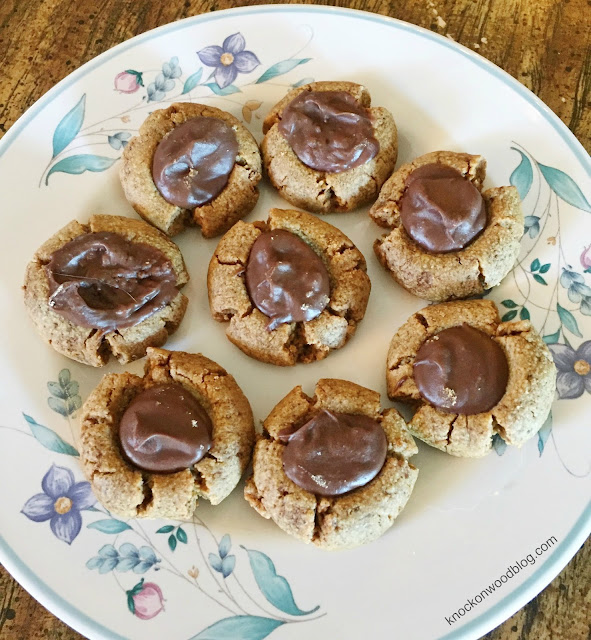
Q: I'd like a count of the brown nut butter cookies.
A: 8